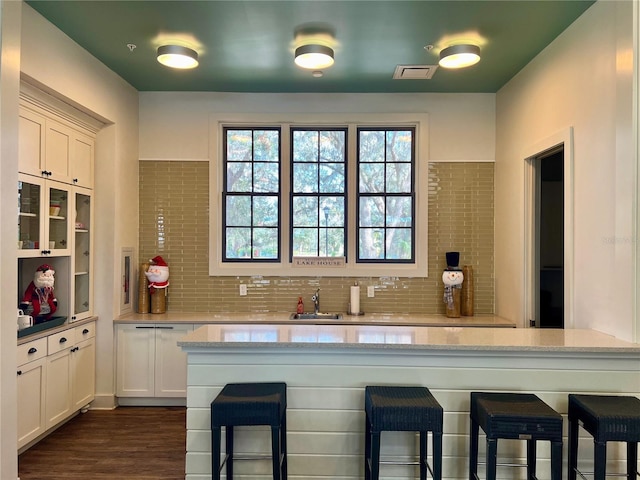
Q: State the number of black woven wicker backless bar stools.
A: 4